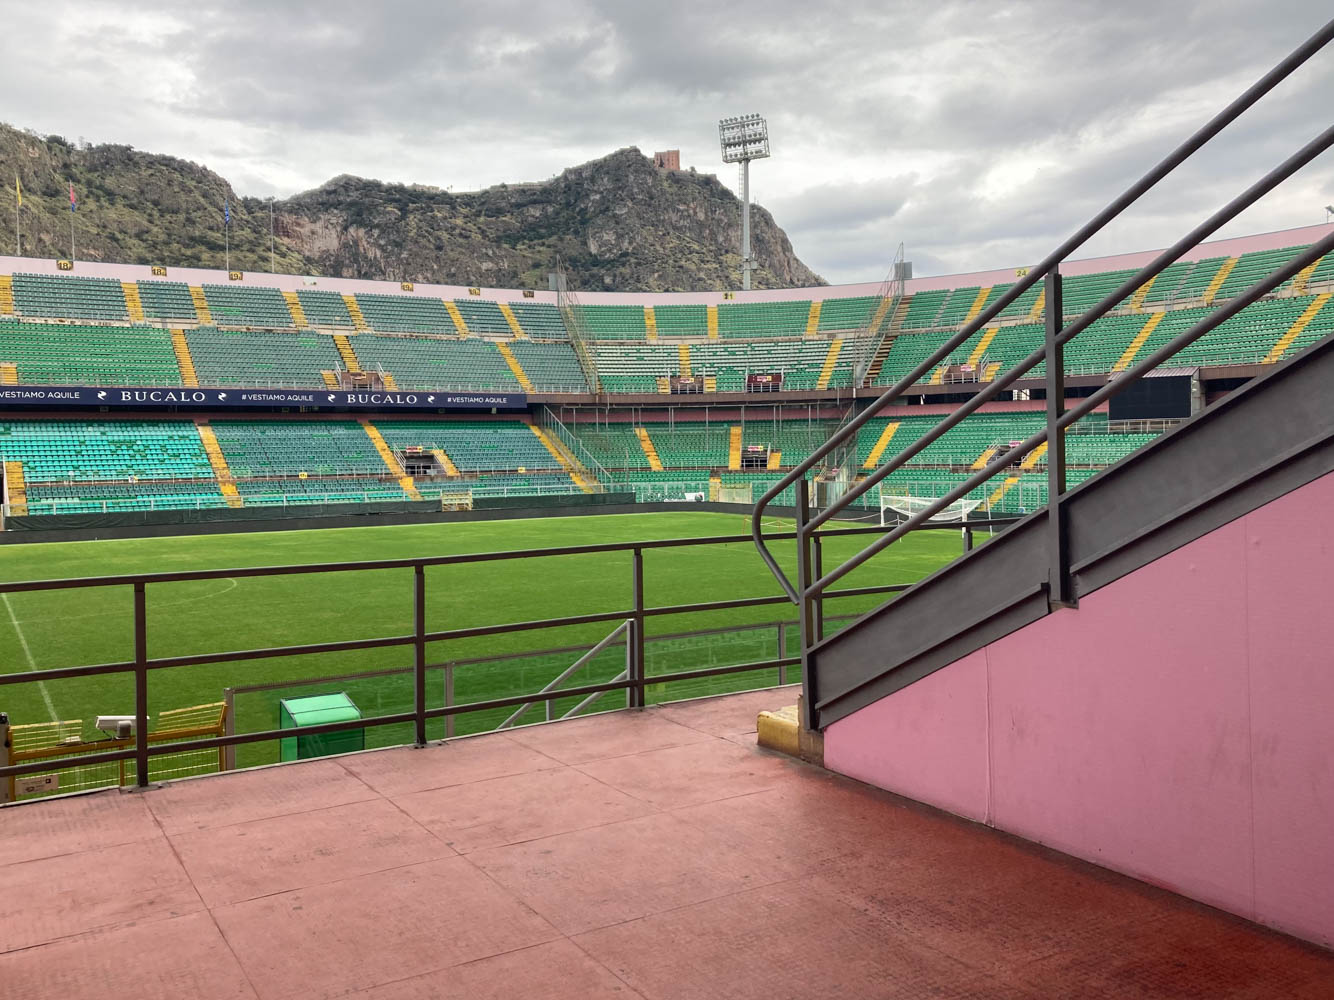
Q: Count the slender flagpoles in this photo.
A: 4